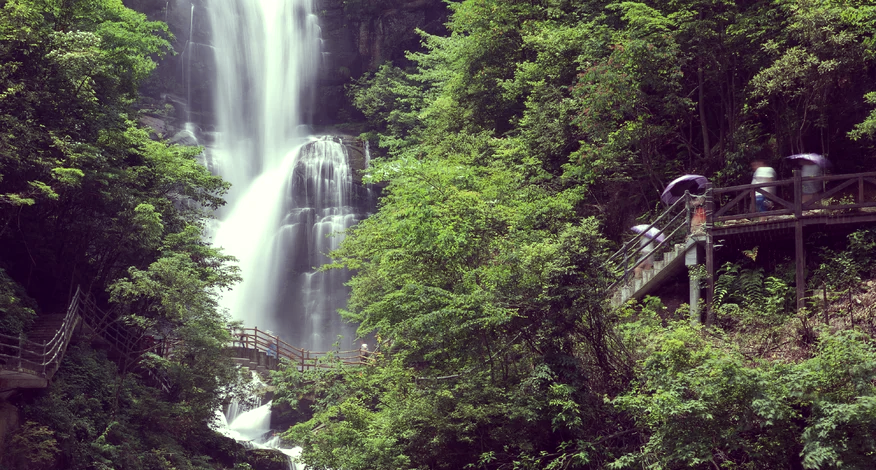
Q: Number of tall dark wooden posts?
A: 2